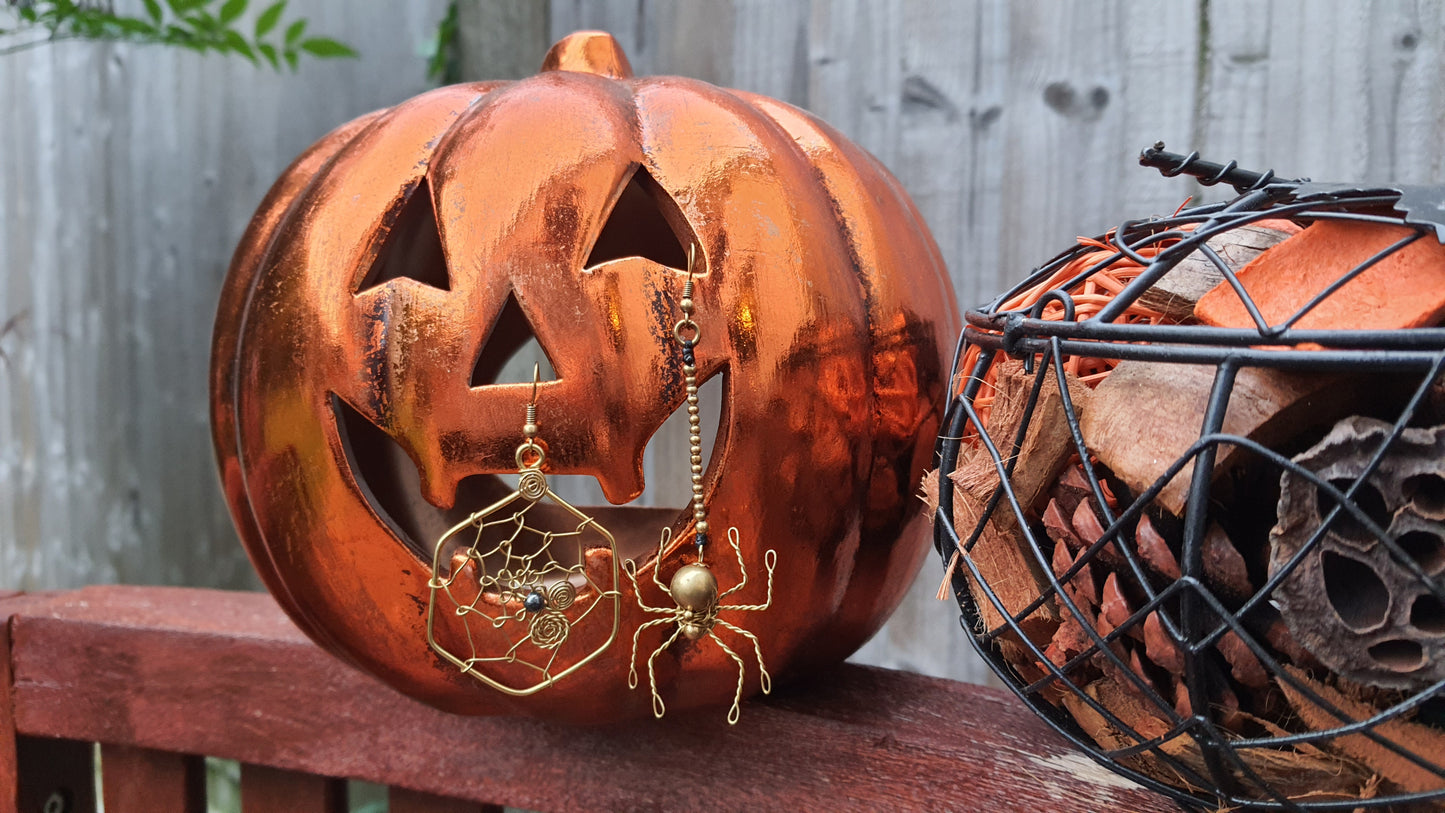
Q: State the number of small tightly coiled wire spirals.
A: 3